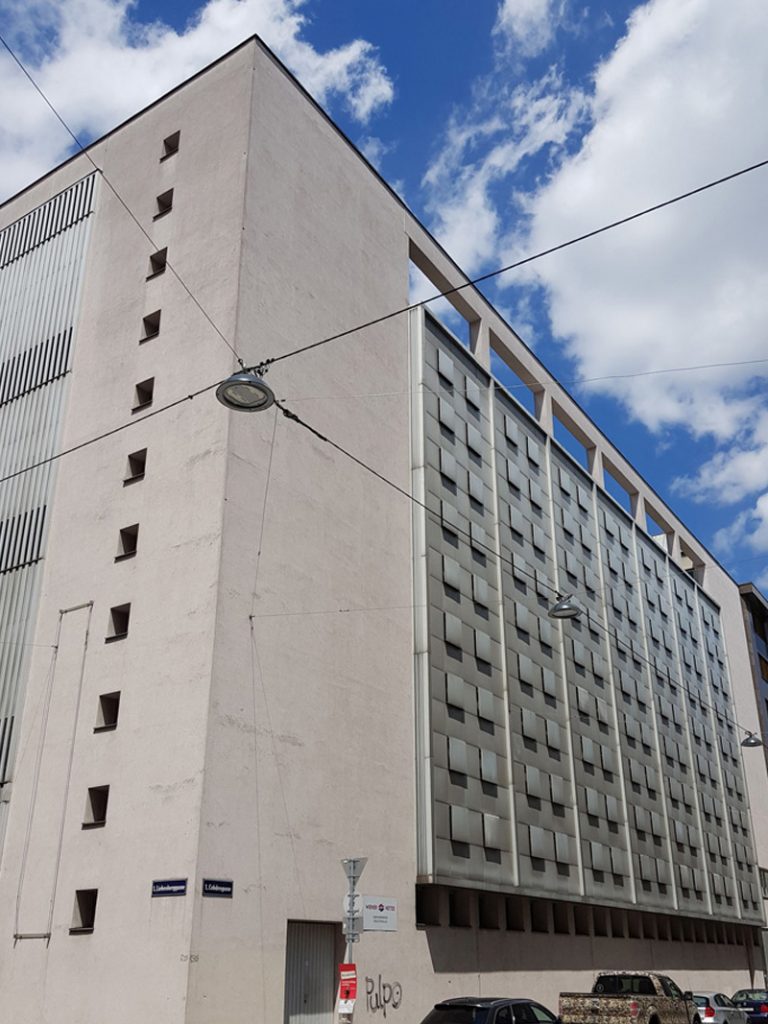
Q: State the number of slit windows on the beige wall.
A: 11